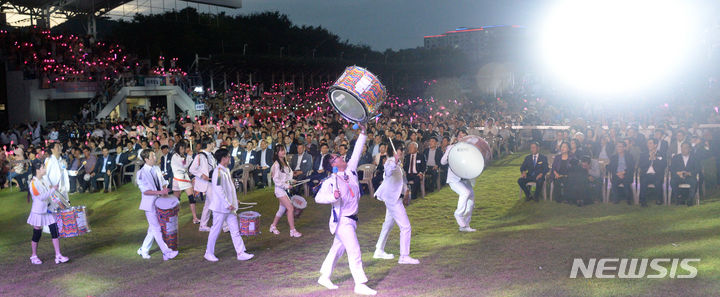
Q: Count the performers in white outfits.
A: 10